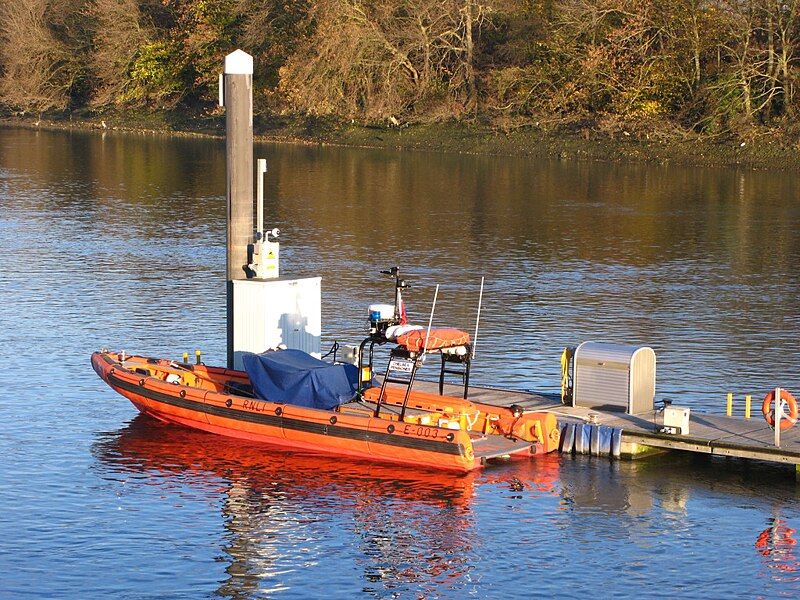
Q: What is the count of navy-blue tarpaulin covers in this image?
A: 1